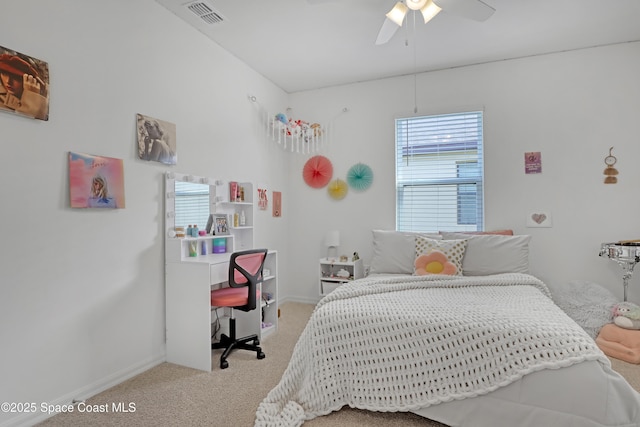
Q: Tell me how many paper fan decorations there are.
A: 3